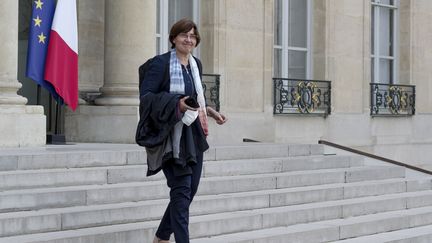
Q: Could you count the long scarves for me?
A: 1